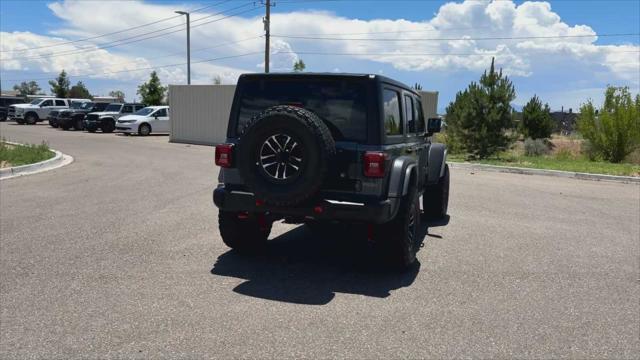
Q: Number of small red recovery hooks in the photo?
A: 2